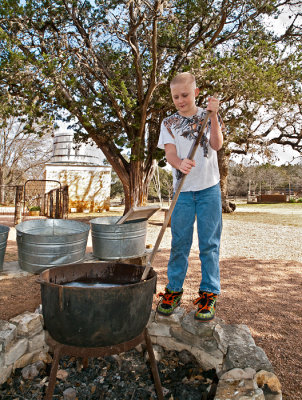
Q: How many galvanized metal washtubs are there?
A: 3